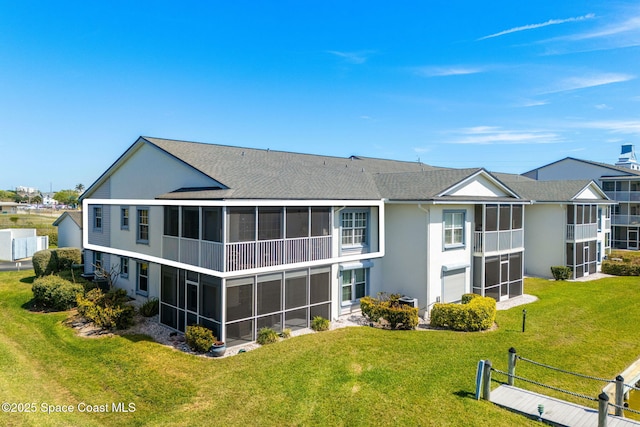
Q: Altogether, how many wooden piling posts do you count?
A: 4